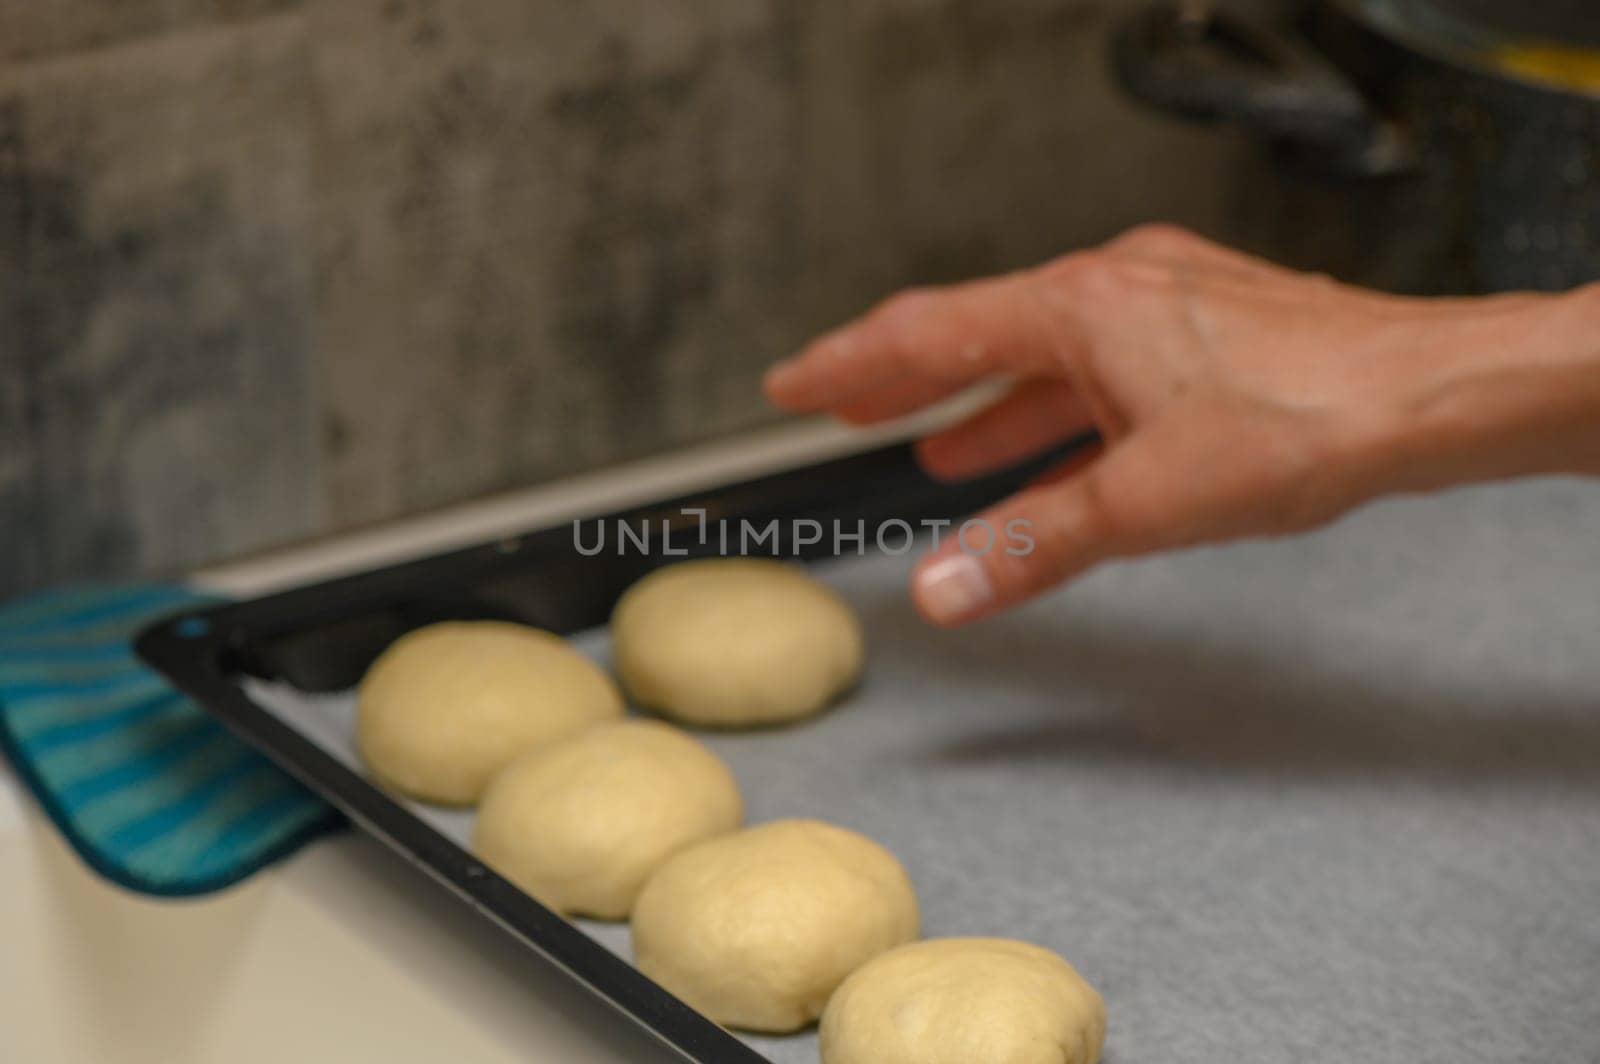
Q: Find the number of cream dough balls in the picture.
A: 5